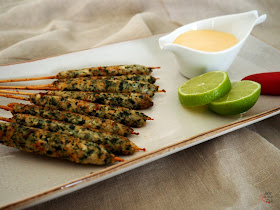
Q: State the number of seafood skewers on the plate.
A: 8